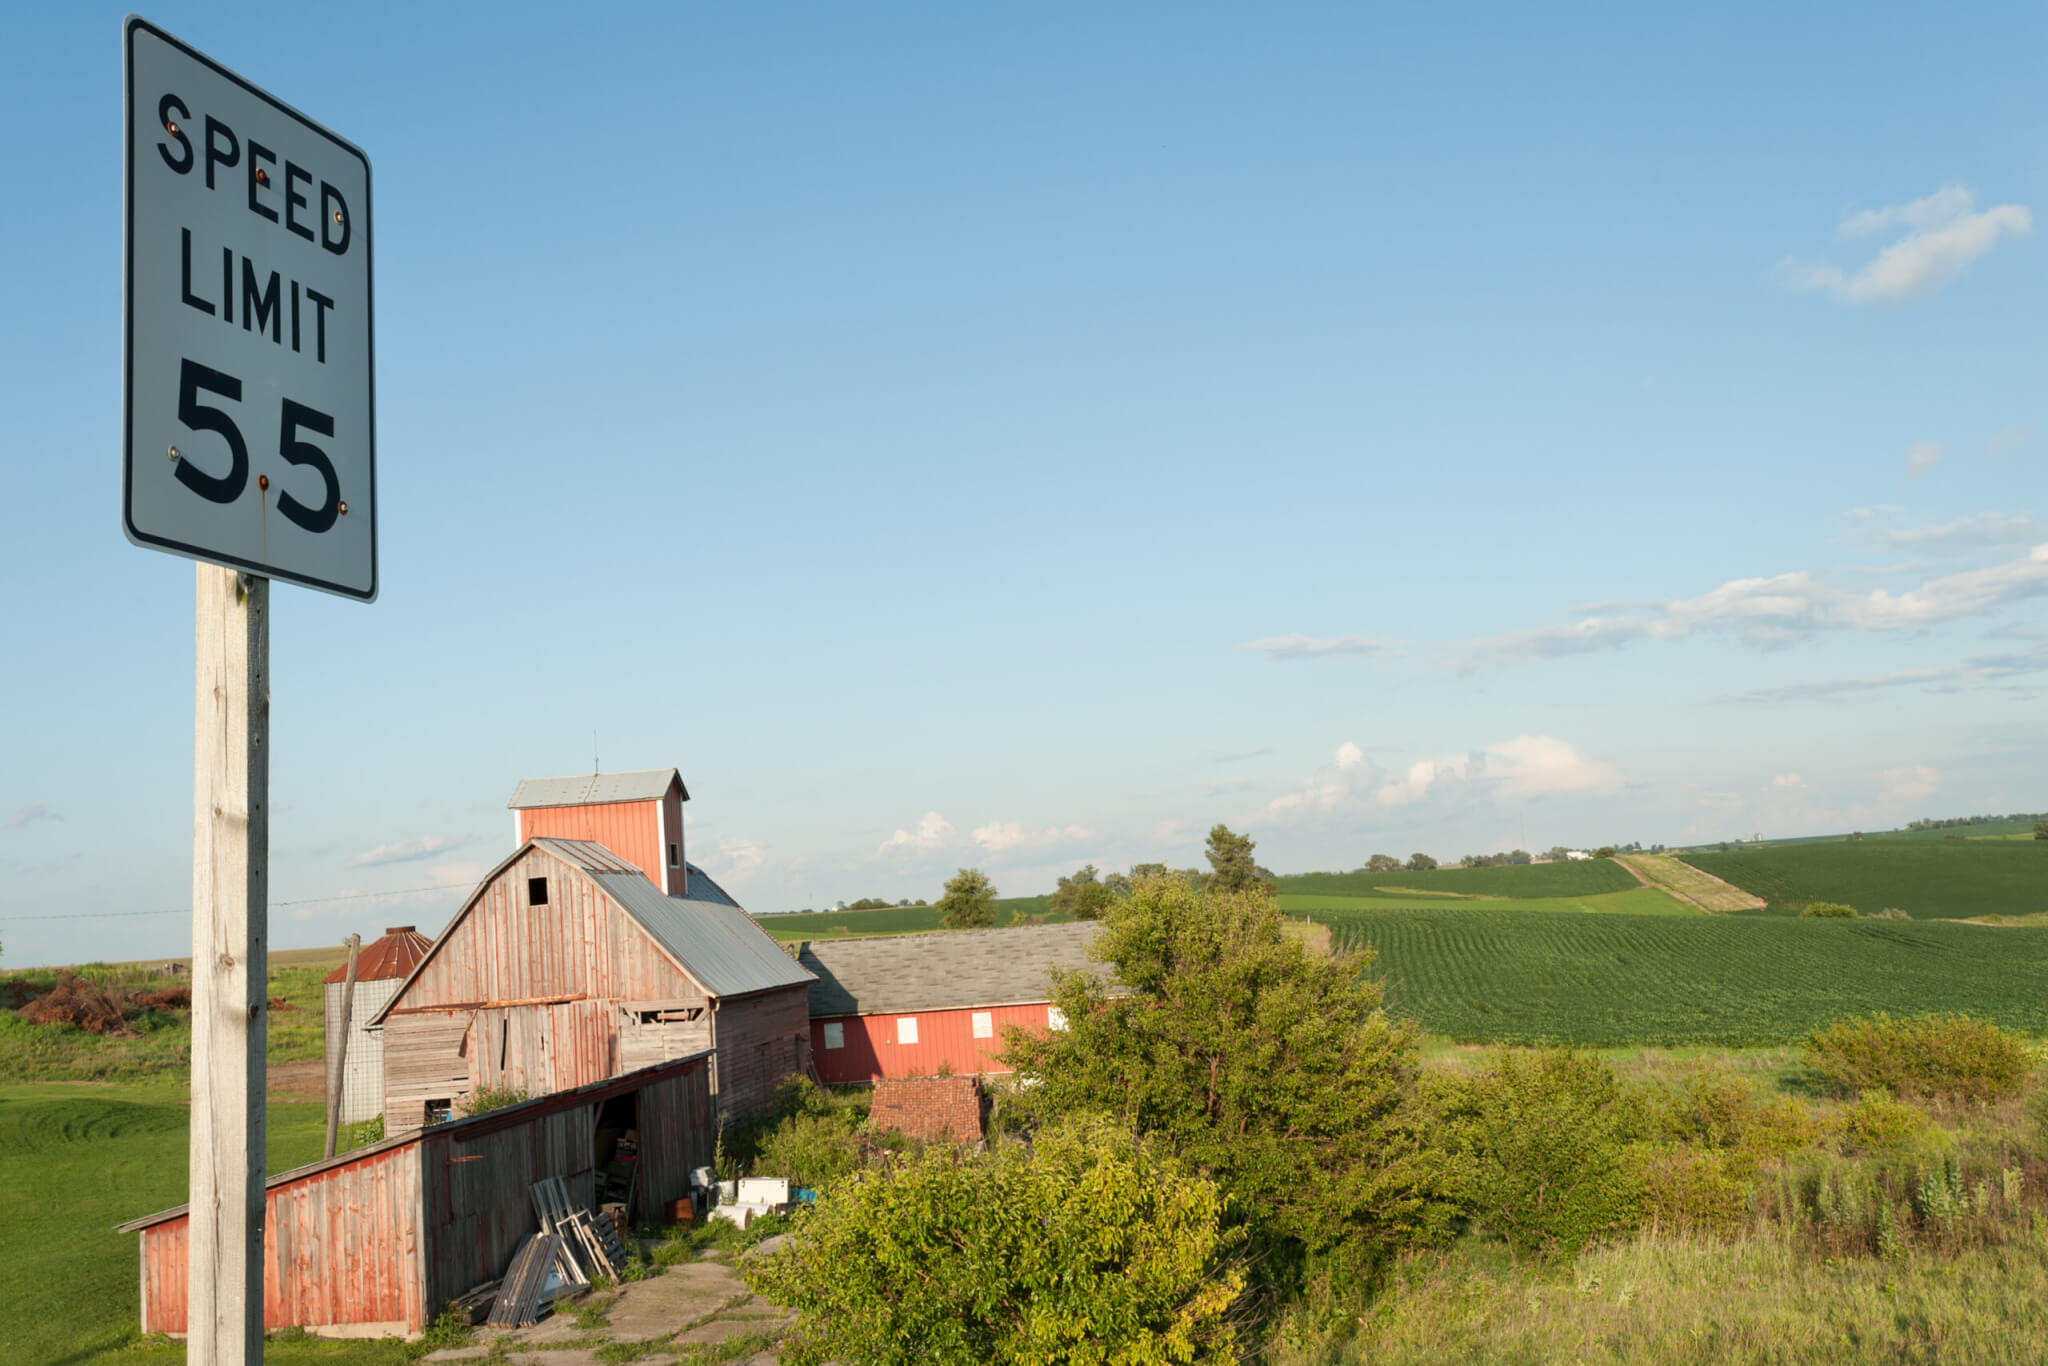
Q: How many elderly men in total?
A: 0